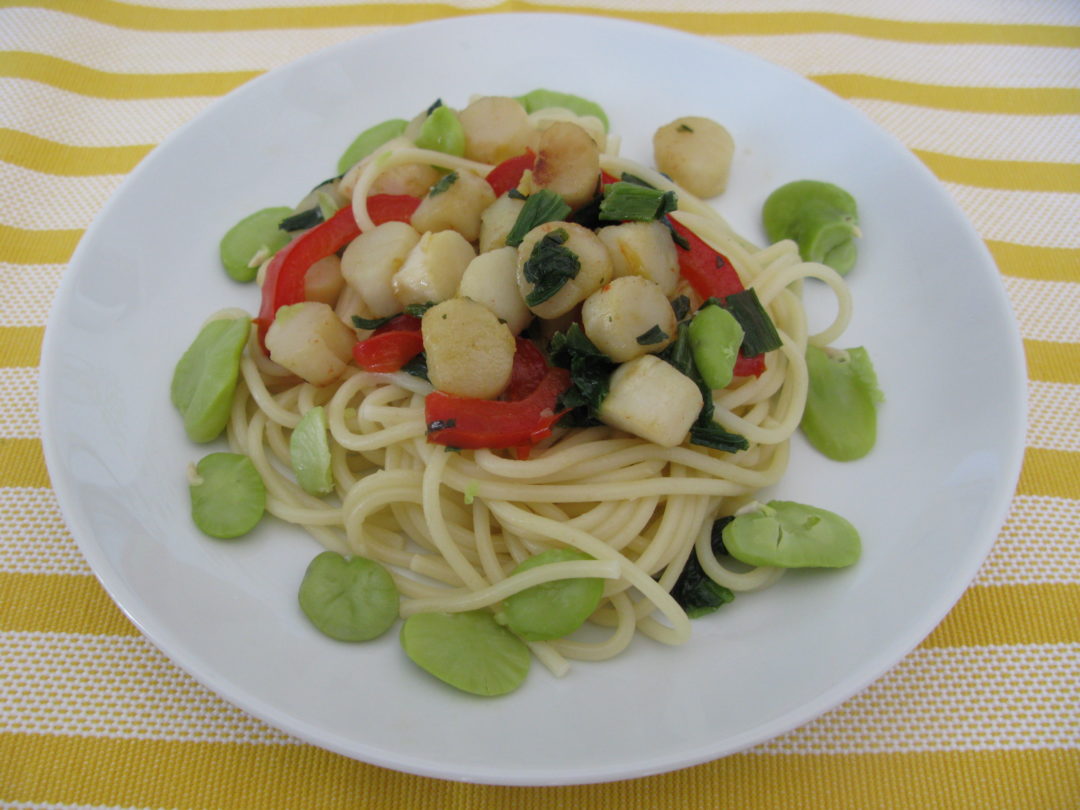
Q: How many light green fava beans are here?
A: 14